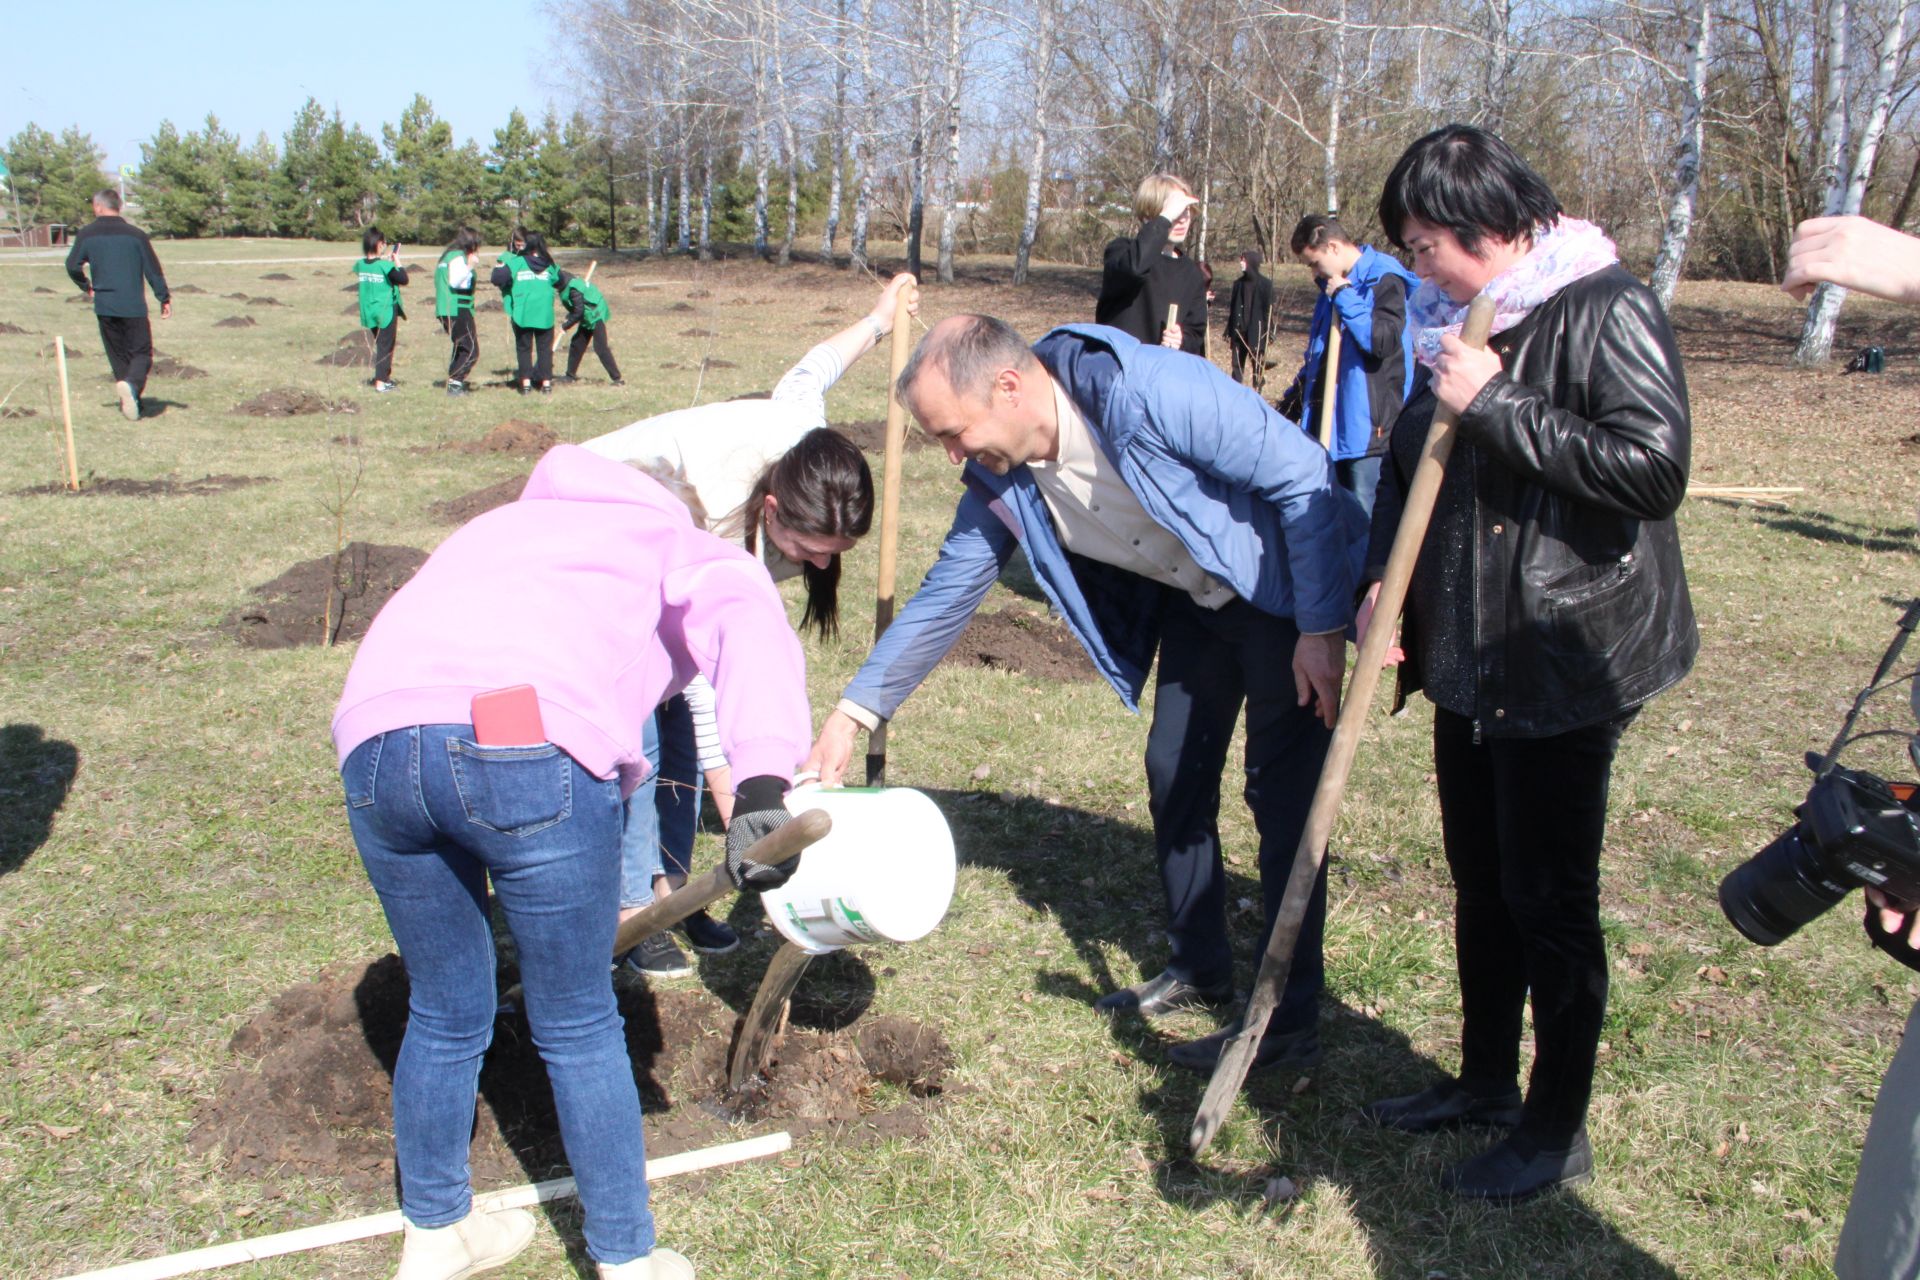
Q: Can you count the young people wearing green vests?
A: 5